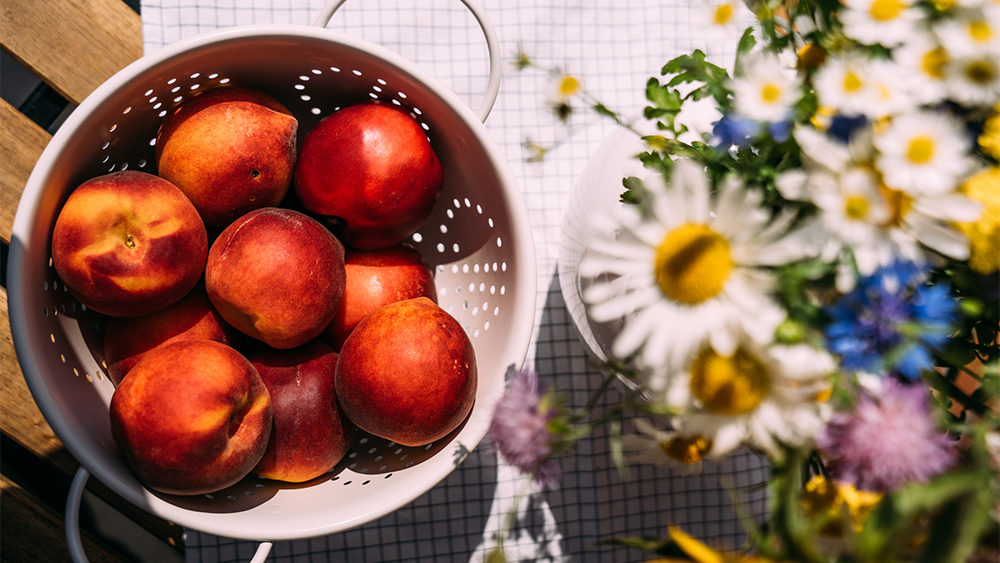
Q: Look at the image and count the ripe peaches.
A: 9